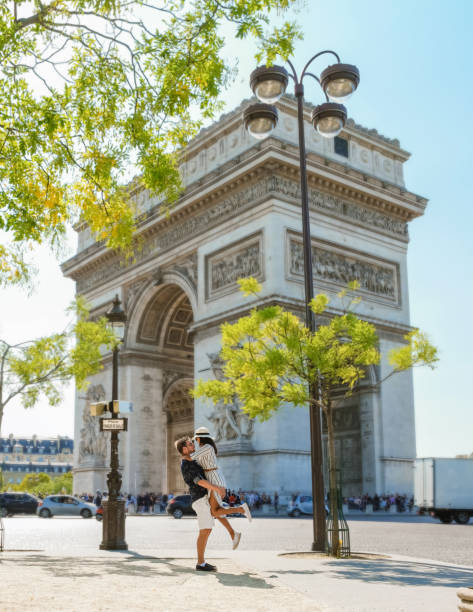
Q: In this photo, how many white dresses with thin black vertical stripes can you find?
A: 1